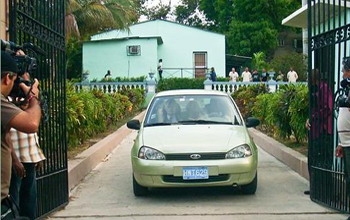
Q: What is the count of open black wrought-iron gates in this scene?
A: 2